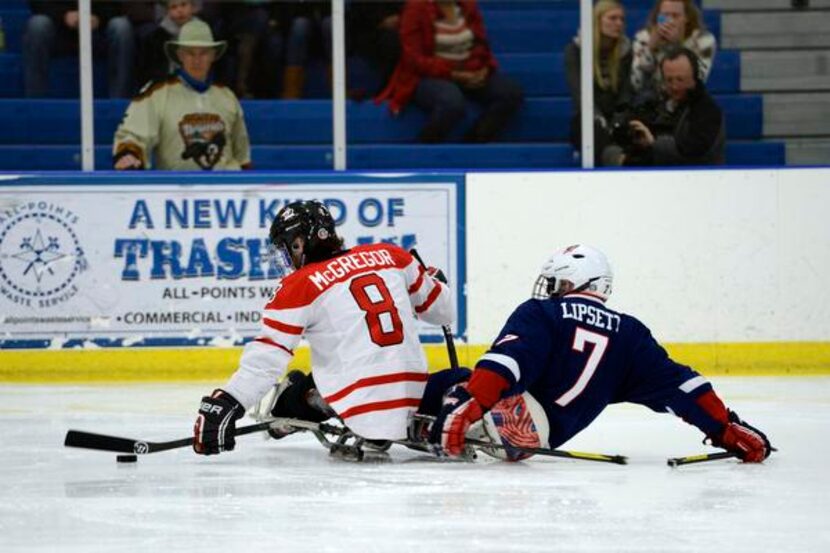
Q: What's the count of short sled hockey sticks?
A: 4